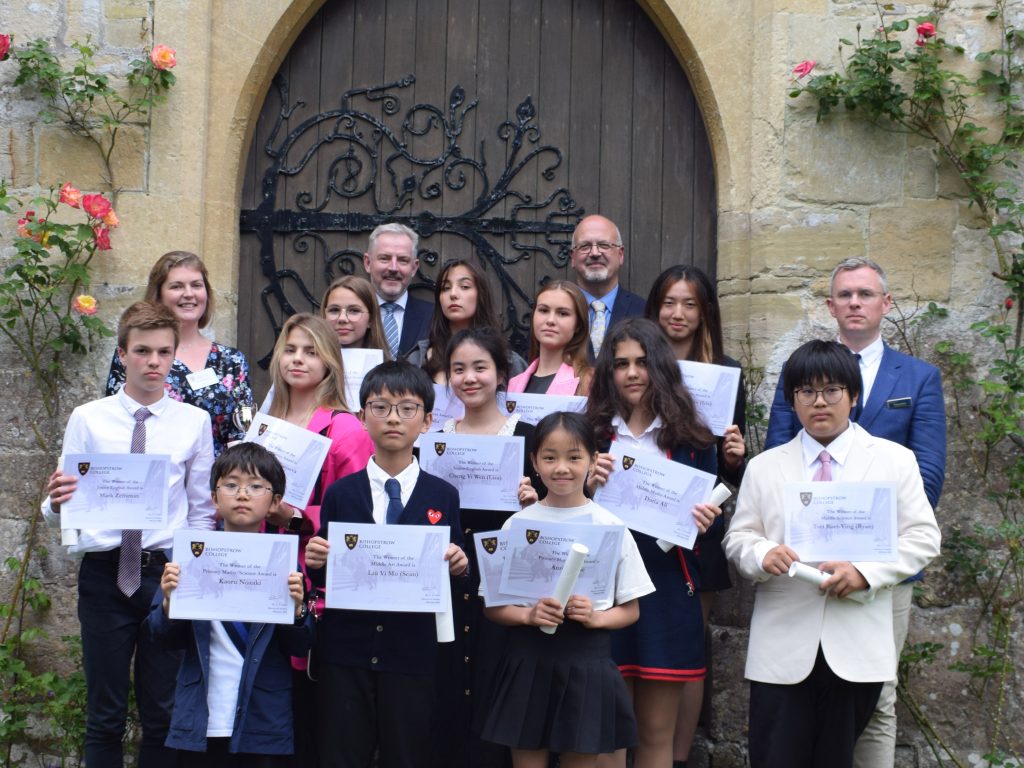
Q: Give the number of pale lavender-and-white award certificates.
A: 13